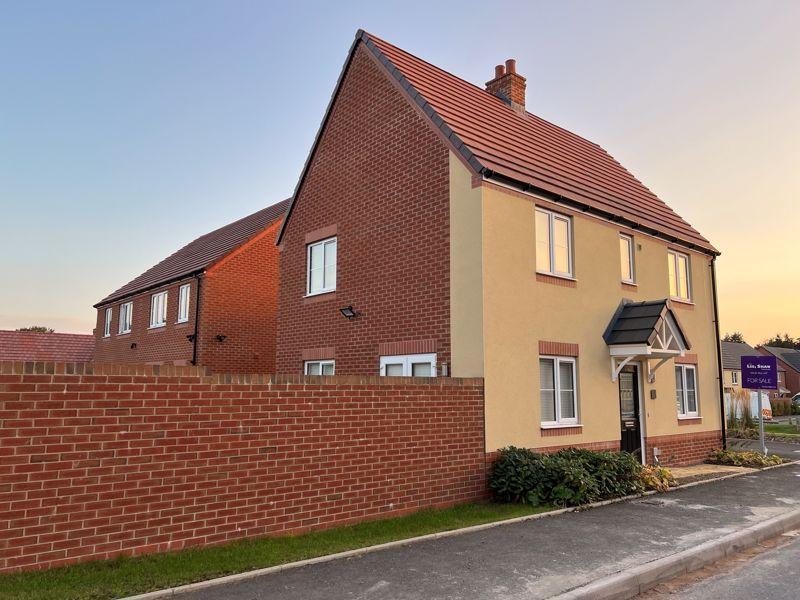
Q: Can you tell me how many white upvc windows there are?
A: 12